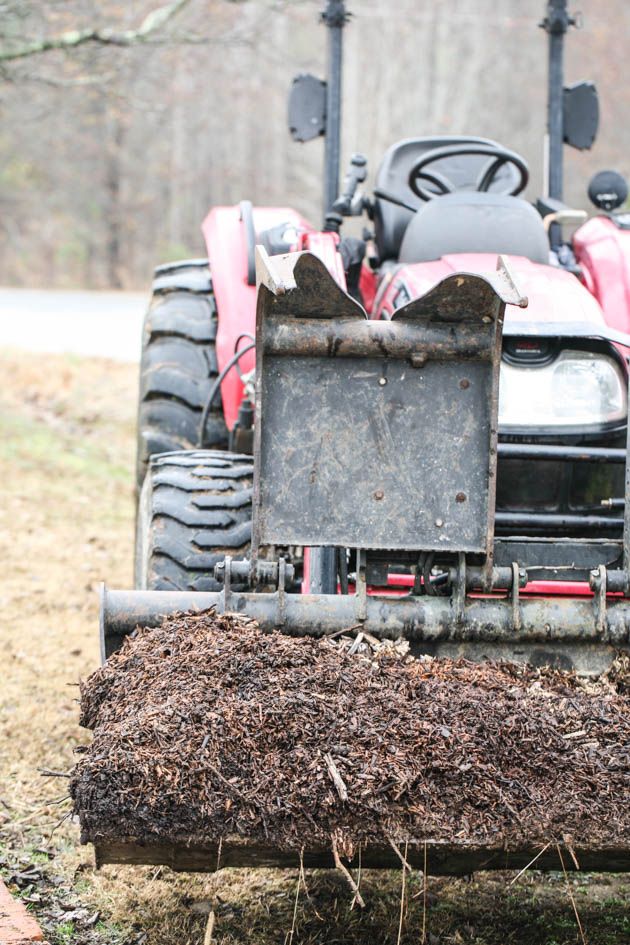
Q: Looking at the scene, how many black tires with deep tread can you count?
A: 2